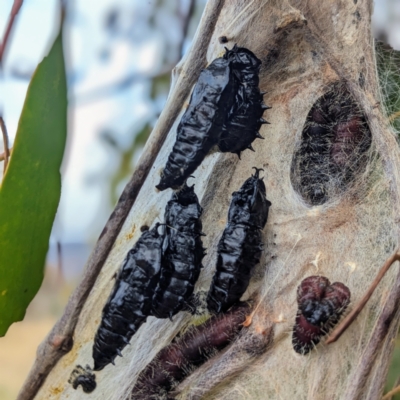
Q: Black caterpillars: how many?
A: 5